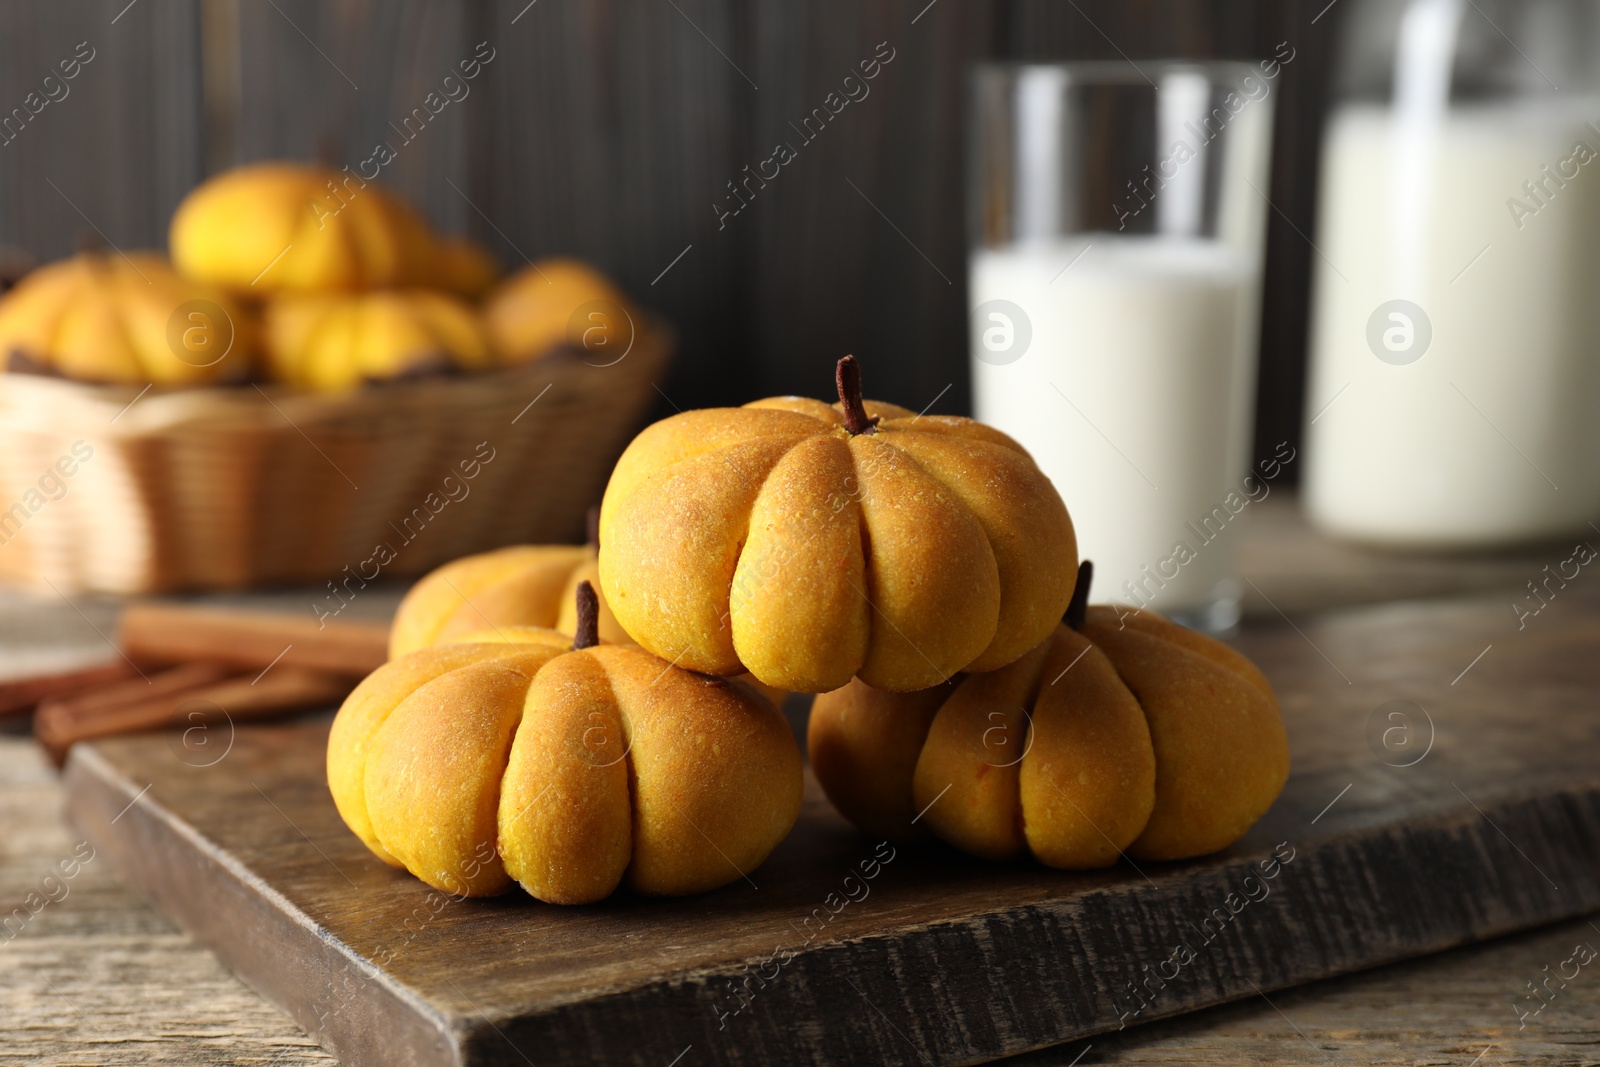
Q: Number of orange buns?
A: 9